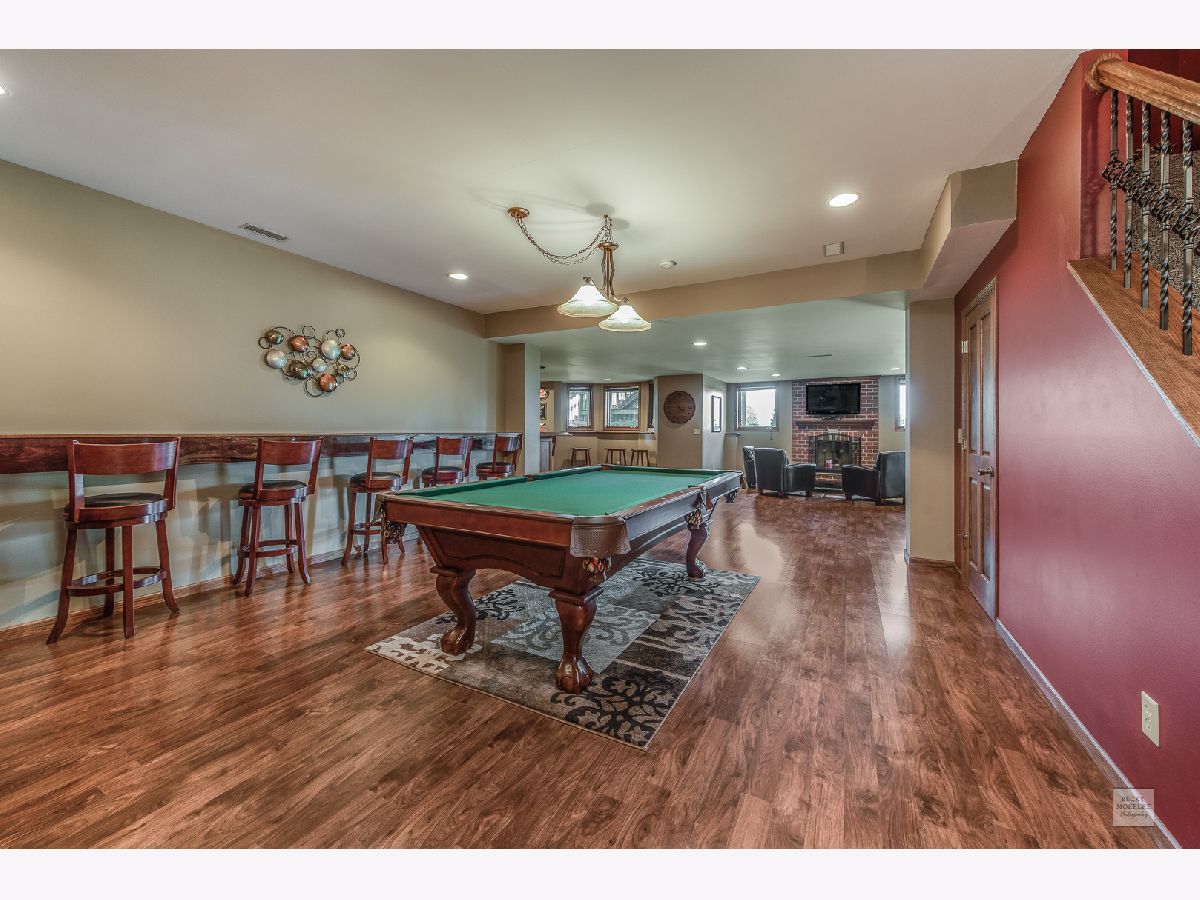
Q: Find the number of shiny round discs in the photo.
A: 9